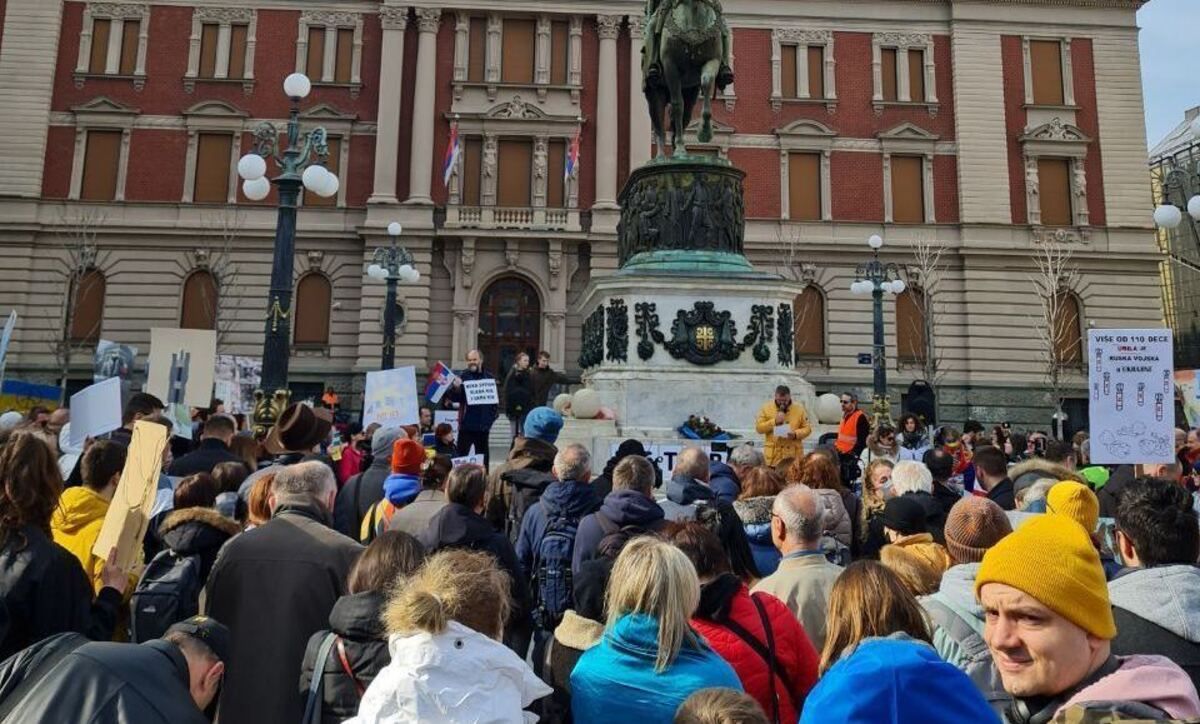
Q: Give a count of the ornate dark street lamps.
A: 4